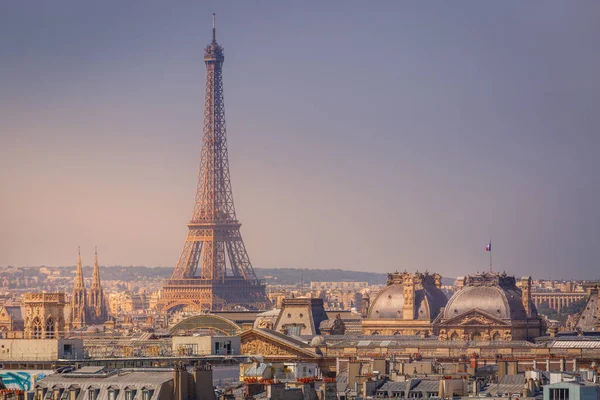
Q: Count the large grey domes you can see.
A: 2